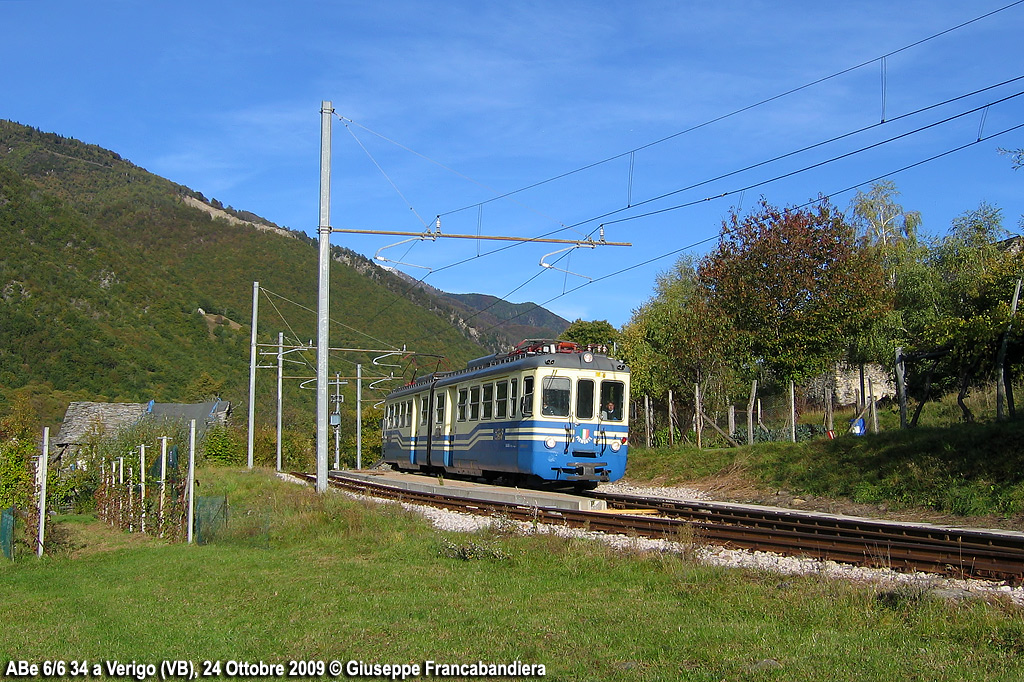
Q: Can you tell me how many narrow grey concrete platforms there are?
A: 1